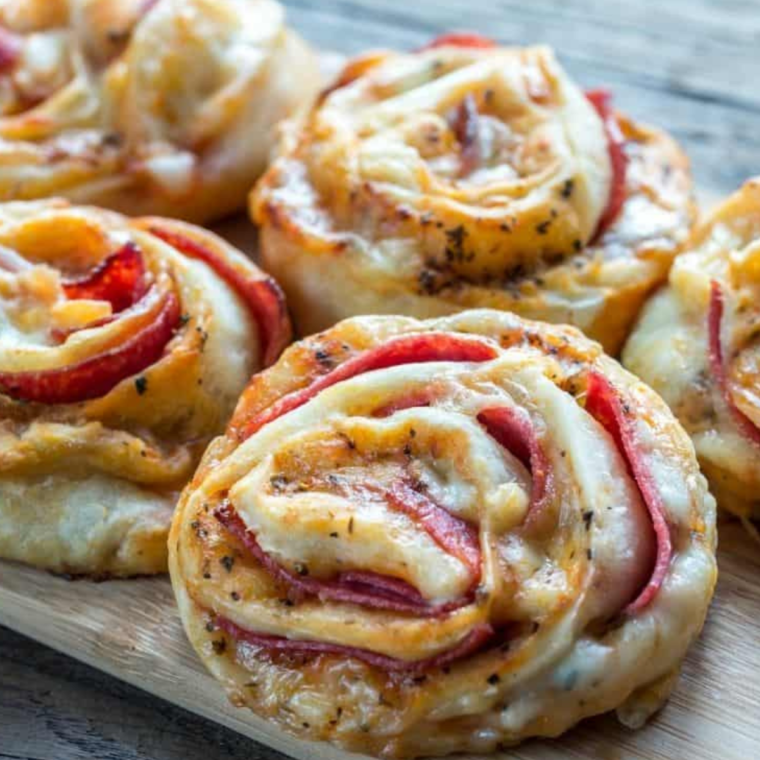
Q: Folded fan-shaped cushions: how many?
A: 0